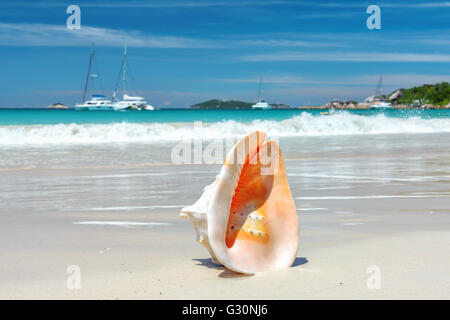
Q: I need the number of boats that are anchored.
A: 4